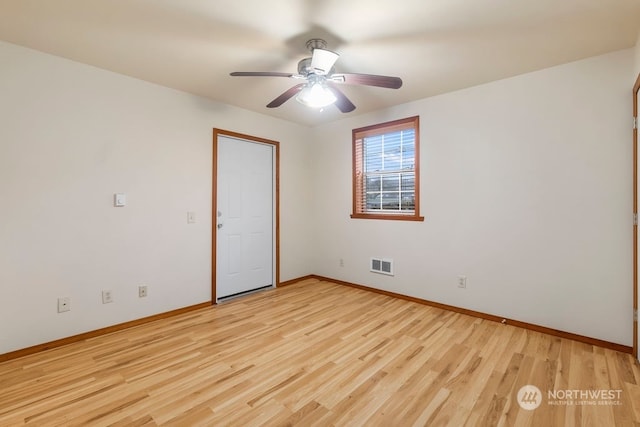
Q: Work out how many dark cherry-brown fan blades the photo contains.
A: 4